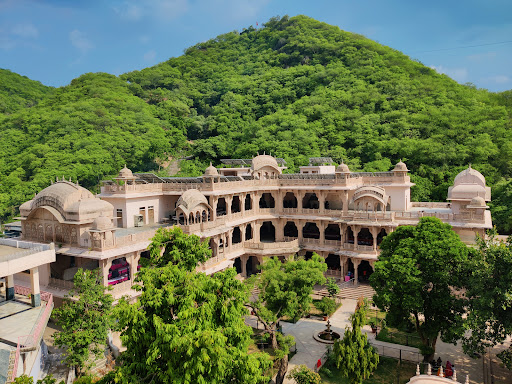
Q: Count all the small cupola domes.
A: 6